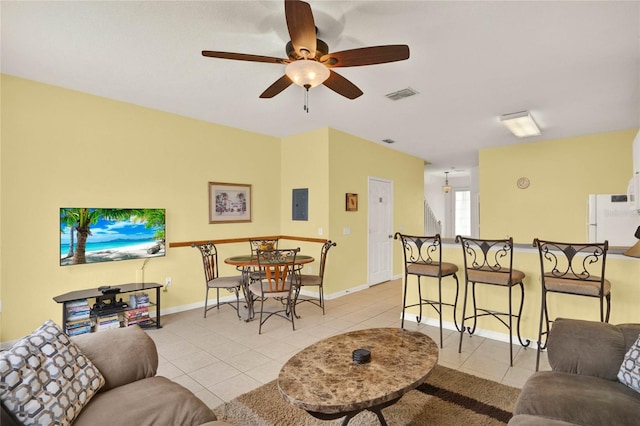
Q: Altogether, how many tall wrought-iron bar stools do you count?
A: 3